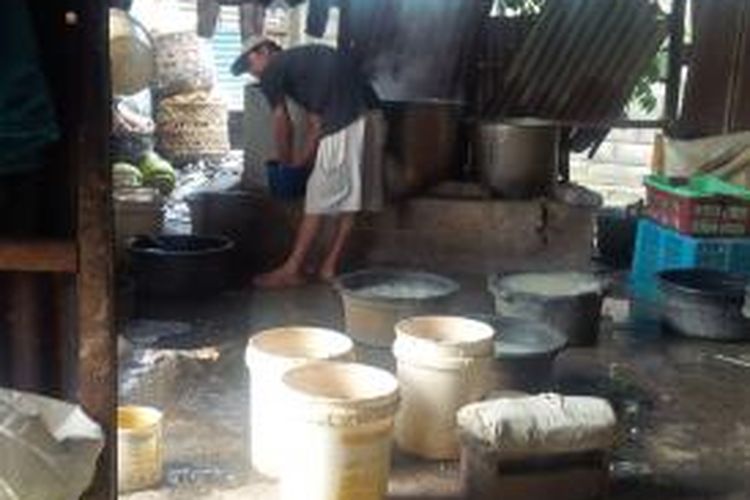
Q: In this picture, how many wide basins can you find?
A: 5